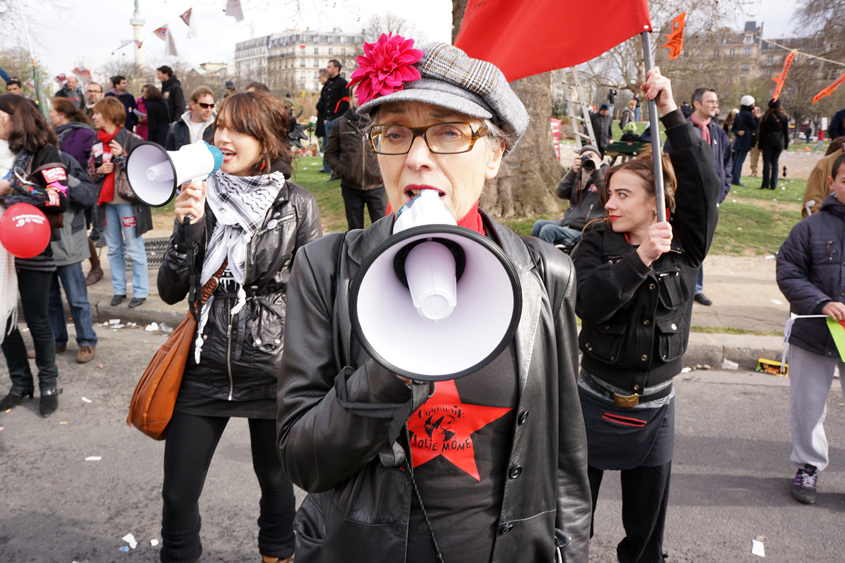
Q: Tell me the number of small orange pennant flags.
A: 3